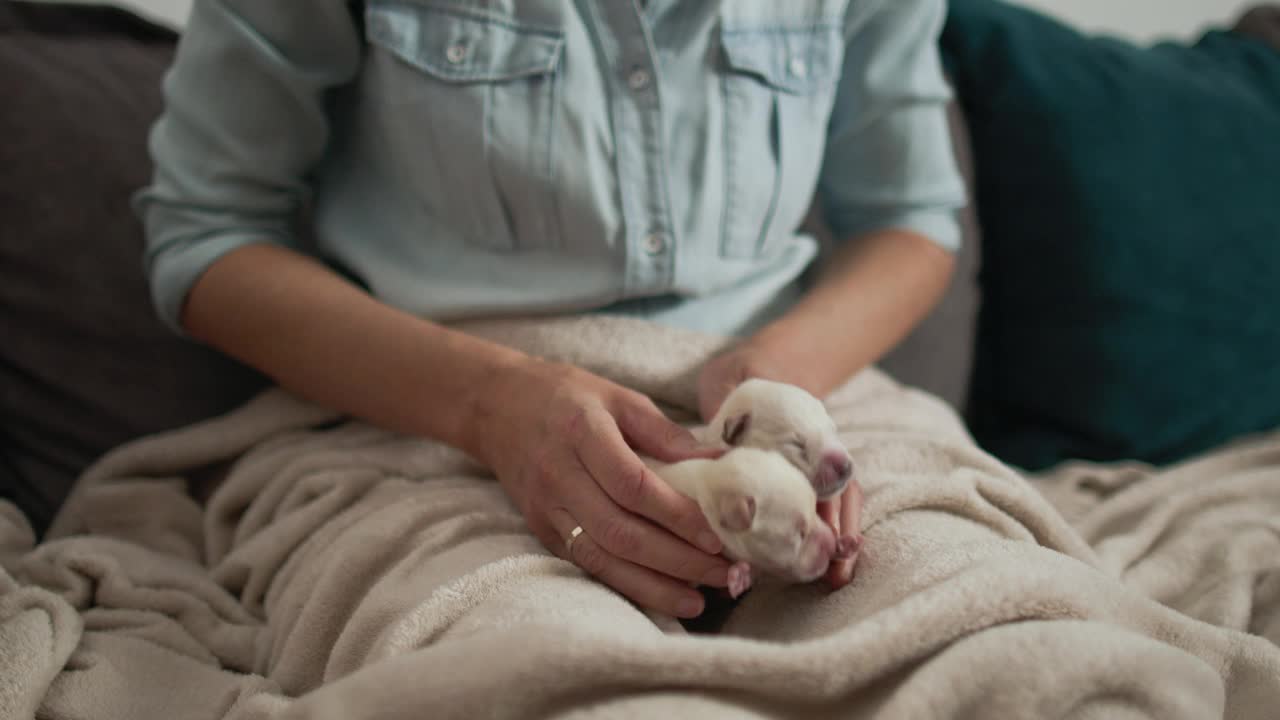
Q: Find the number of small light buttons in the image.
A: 4